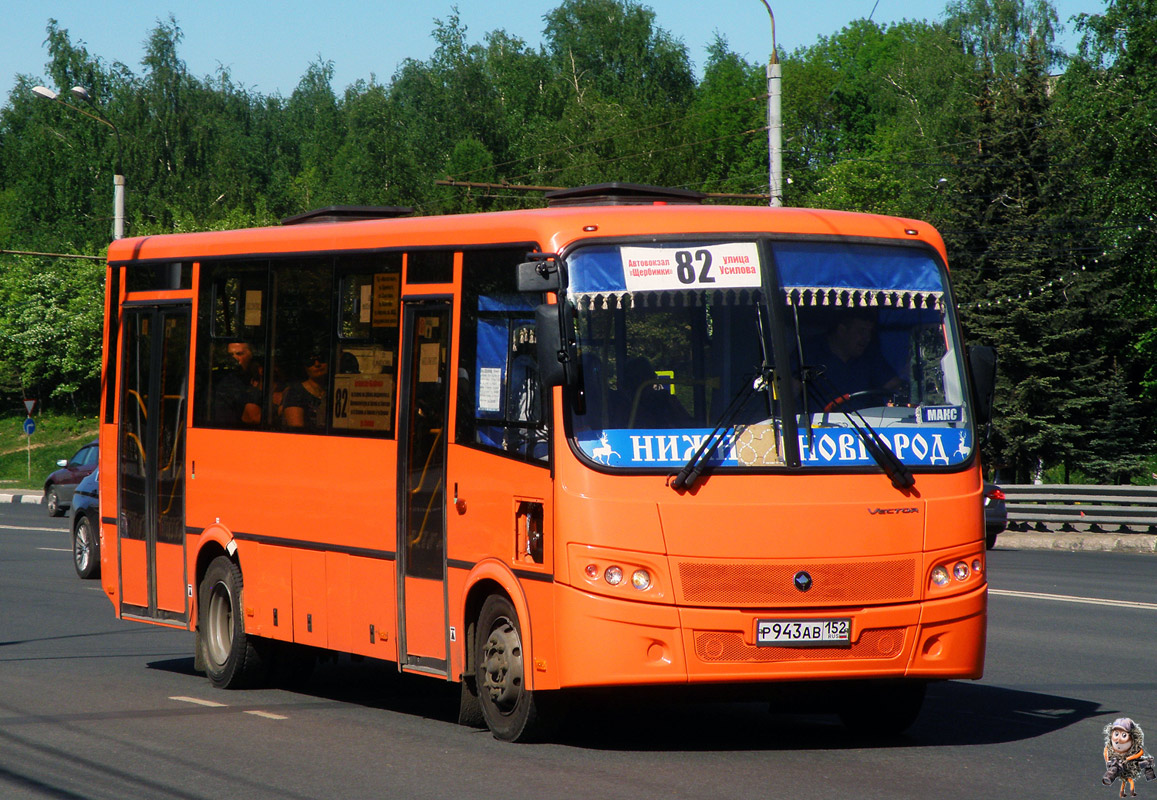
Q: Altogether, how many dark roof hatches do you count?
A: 2